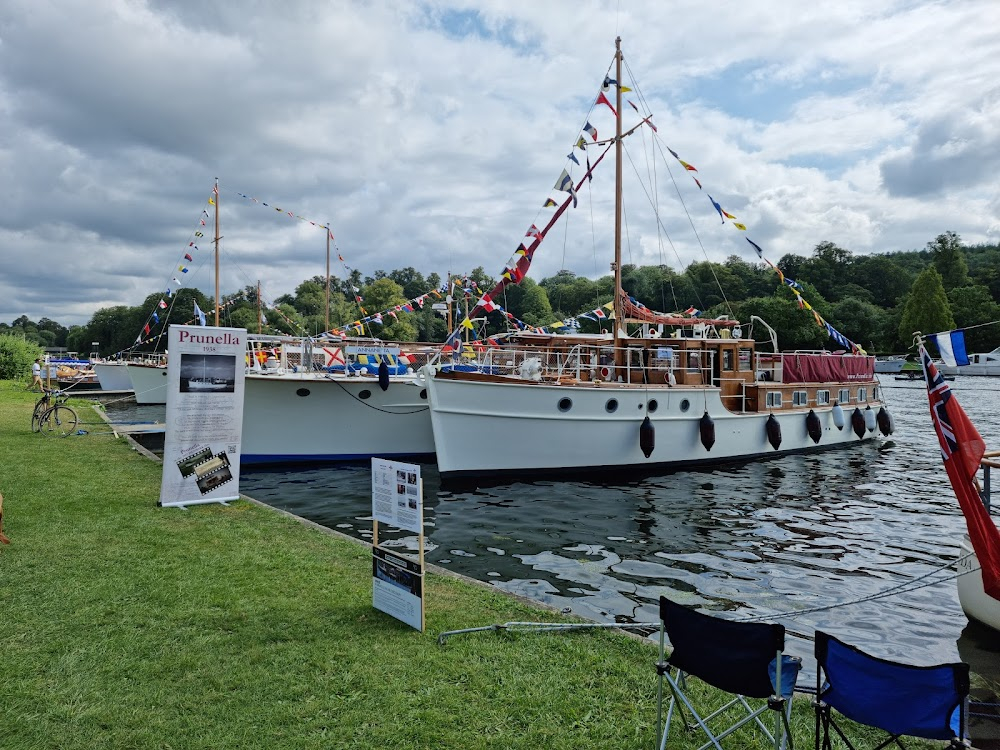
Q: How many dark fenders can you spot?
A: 7